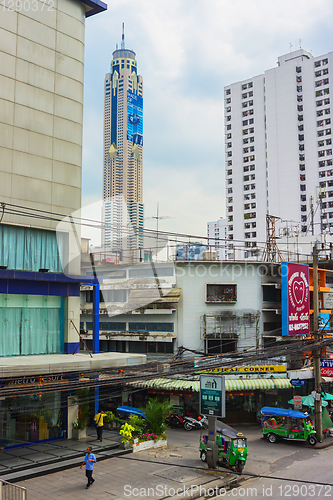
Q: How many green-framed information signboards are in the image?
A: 1